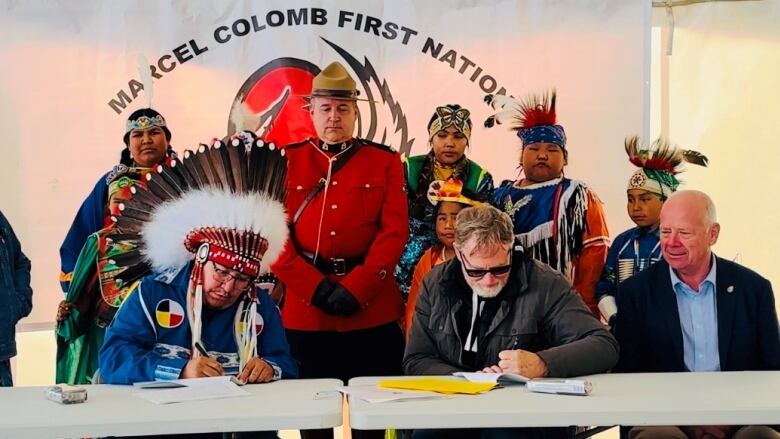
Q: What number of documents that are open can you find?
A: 2